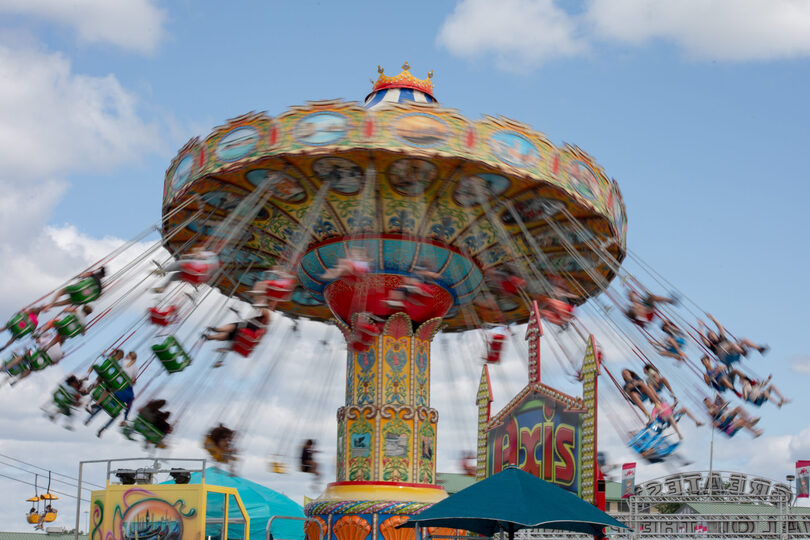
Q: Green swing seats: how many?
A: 10